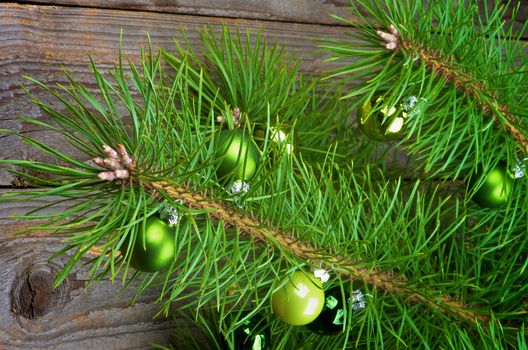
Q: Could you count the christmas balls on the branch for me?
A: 8